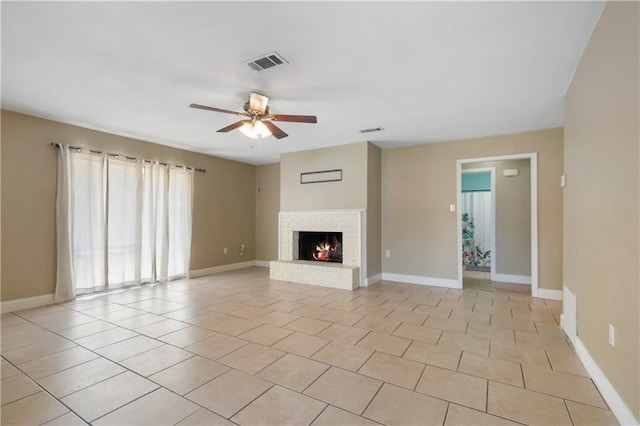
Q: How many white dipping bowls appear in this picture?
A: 0